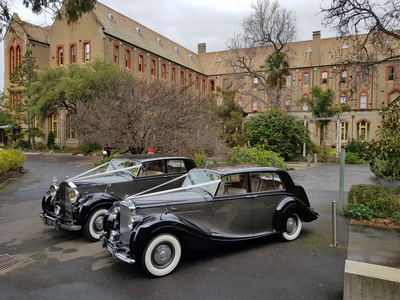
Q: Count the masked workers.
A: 0